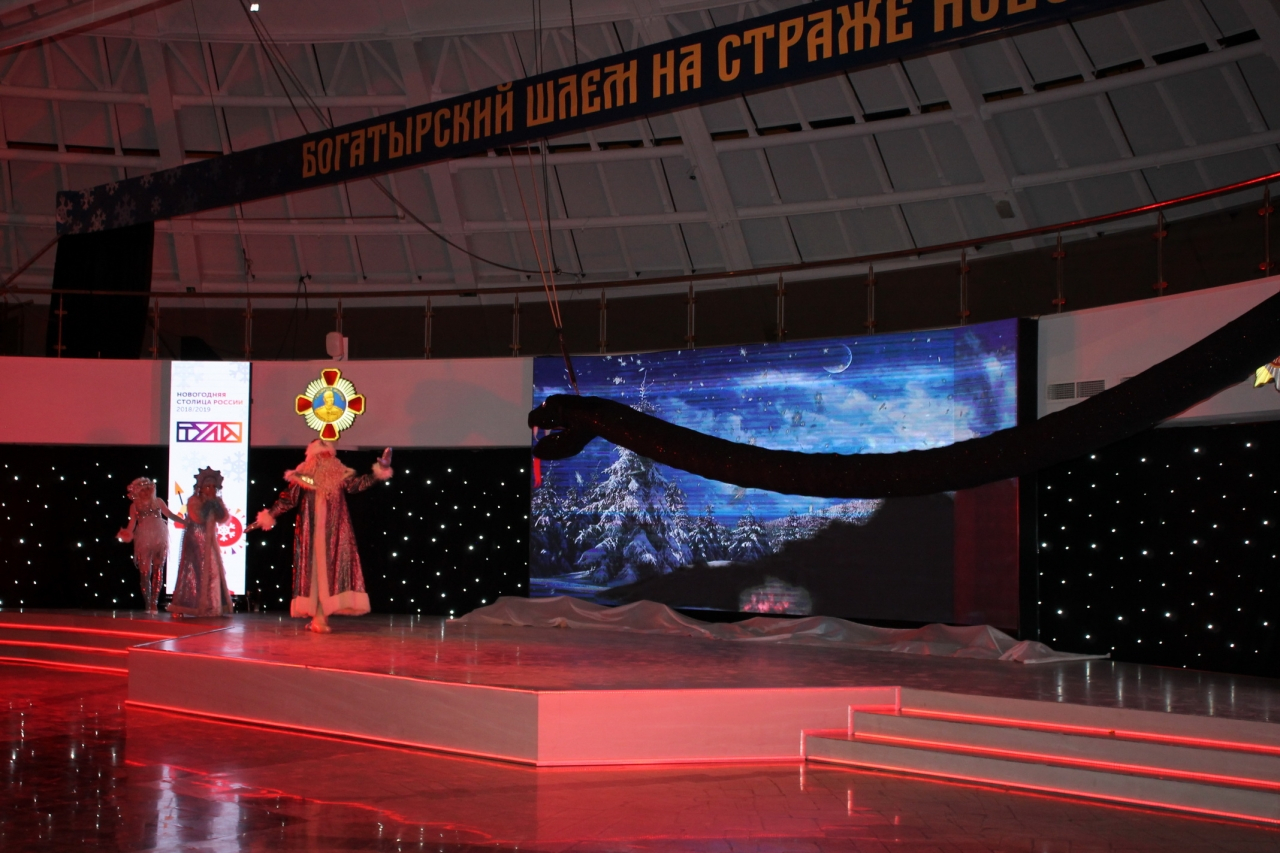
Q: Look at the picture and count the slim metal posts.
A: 14